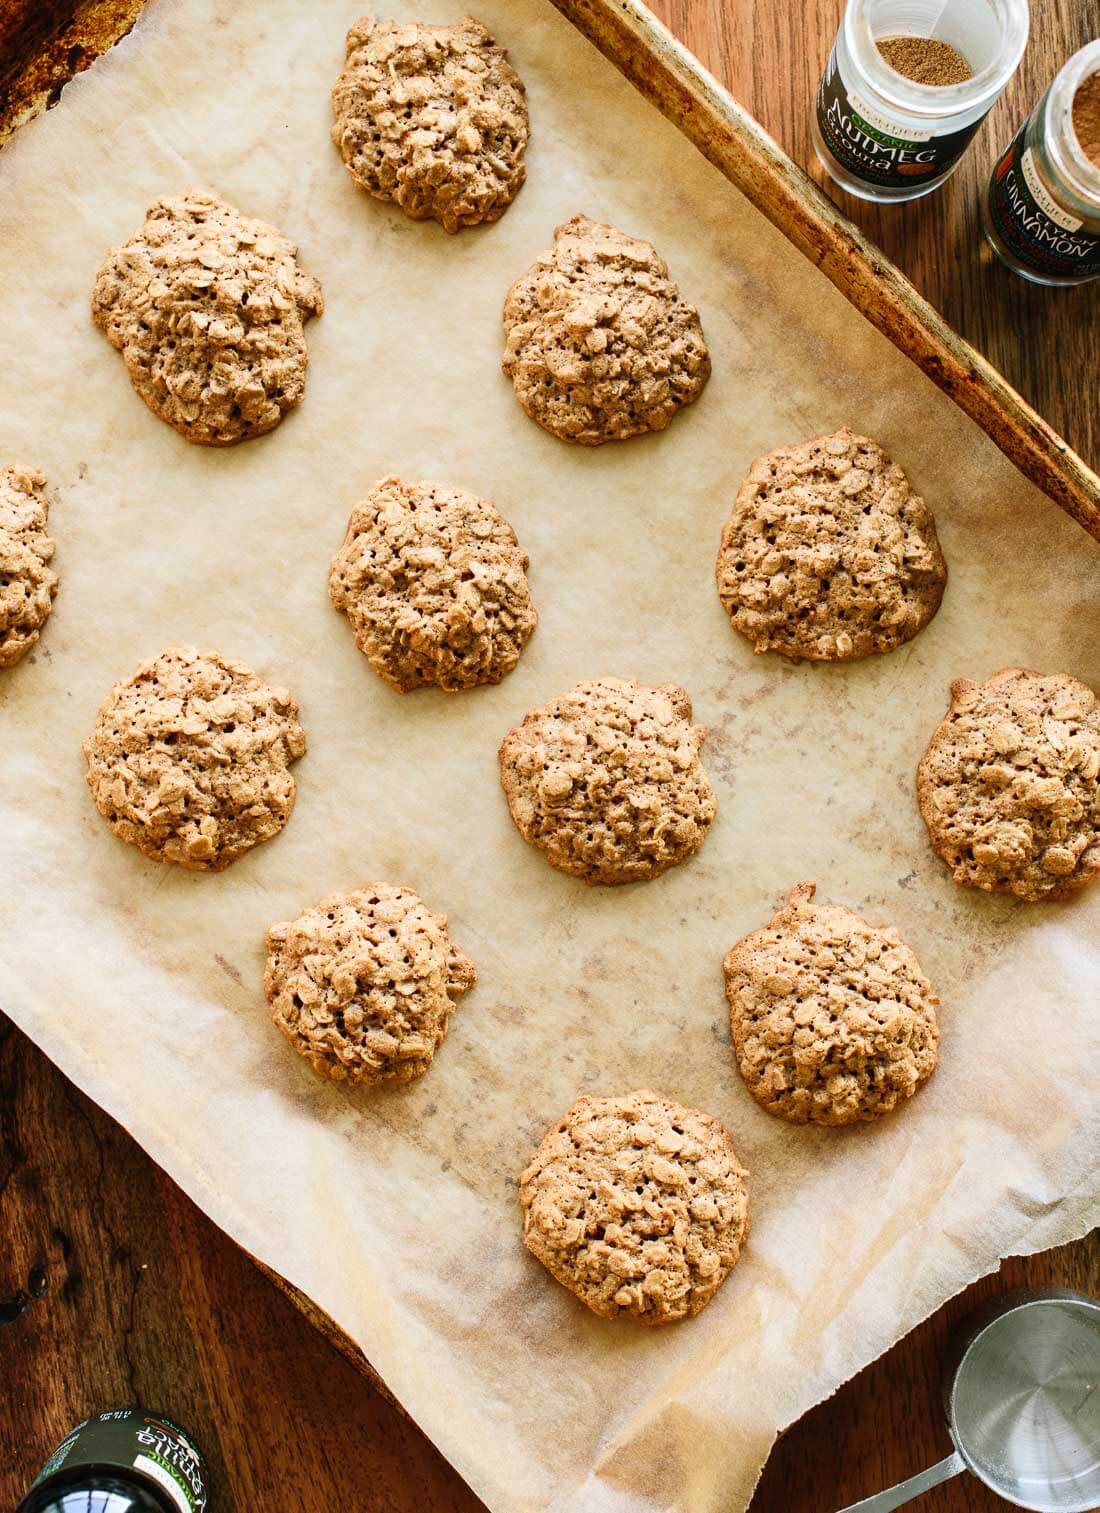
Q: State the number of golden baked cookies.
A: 12